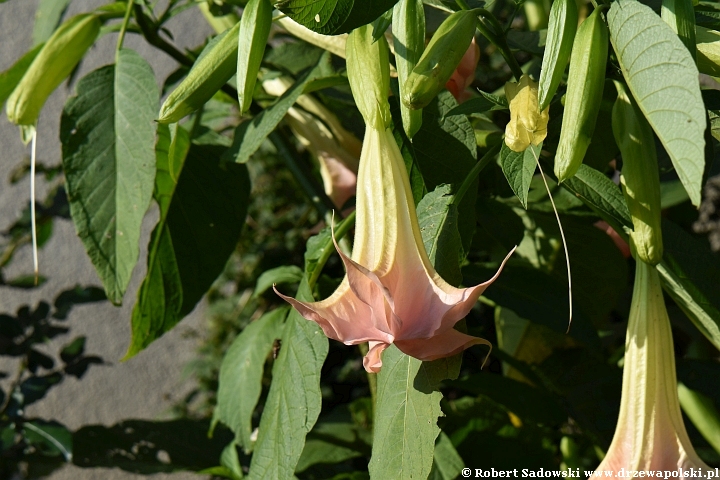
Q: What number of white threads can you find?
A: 2